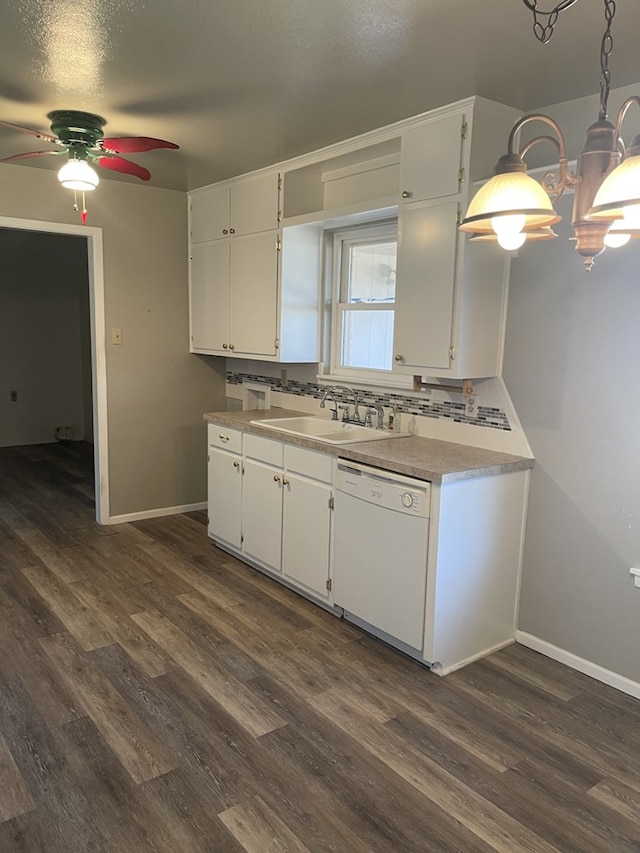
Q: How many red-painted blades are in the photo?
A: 4